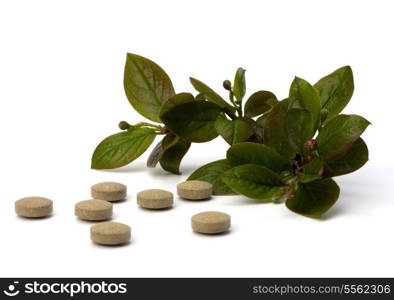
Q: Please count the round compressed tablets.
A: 7